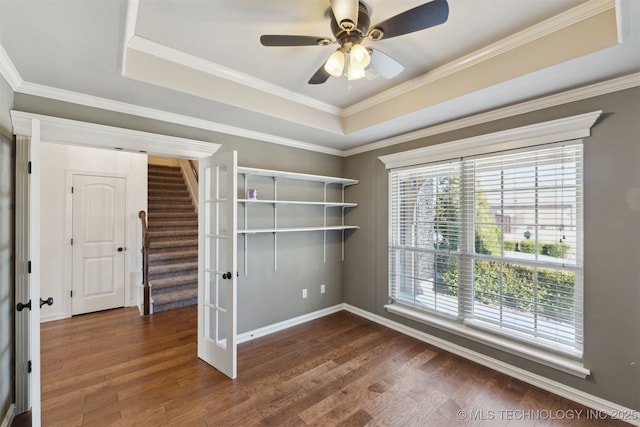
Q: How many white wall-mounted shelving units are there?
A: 1